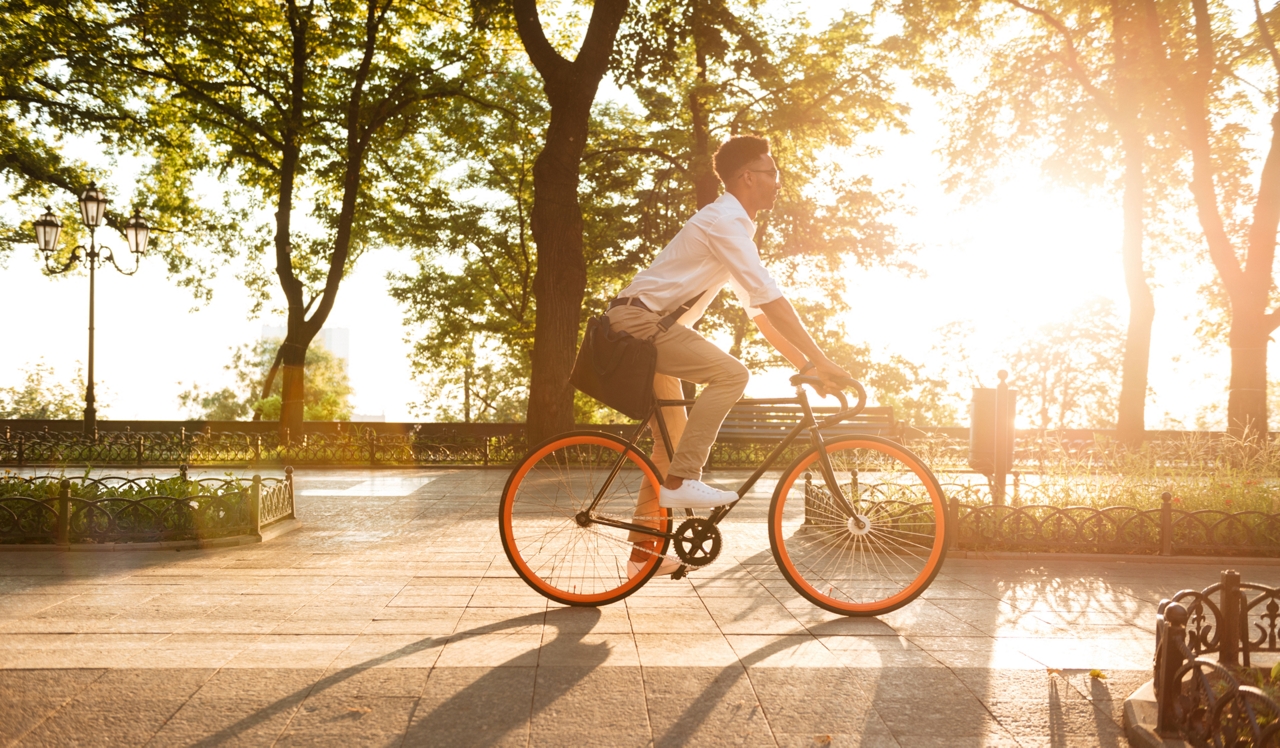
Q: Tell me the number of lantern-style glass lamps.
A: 3